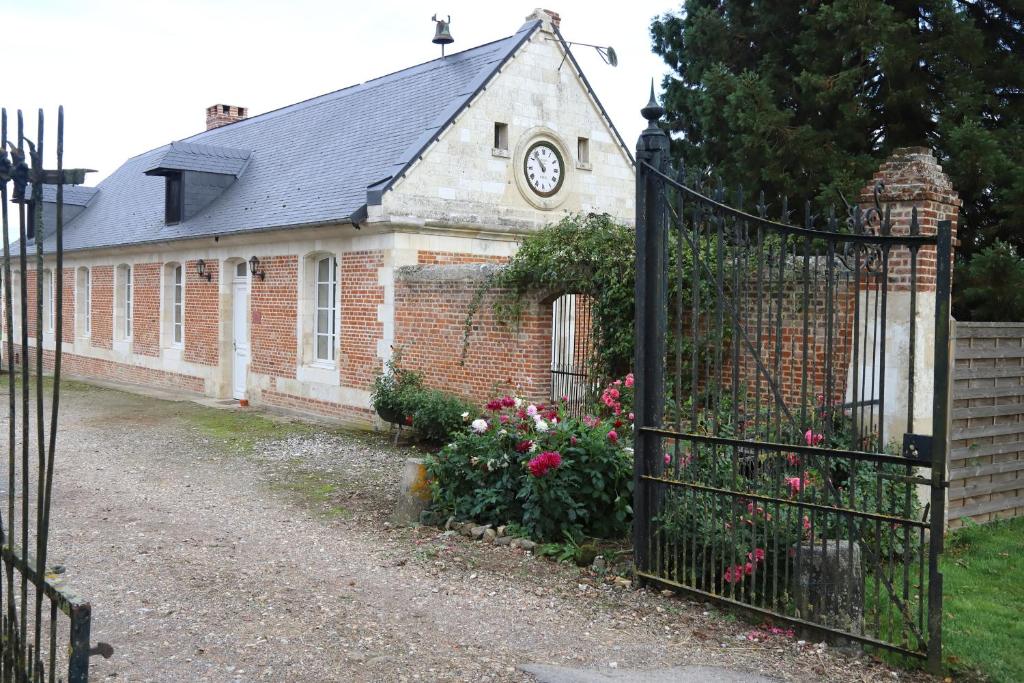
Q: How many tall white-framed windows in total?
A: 5